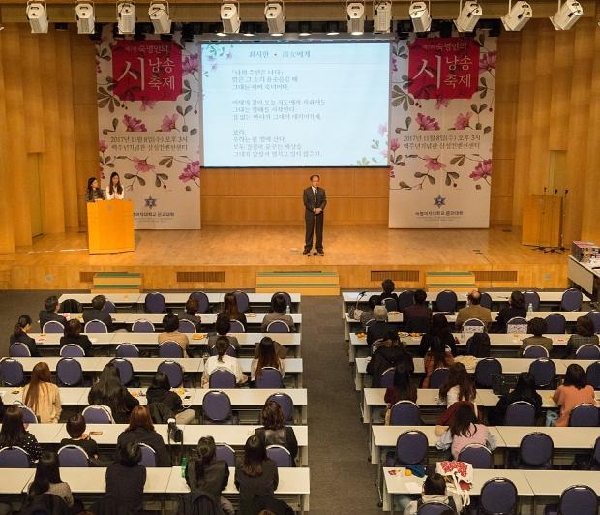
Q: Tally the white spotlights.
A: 12